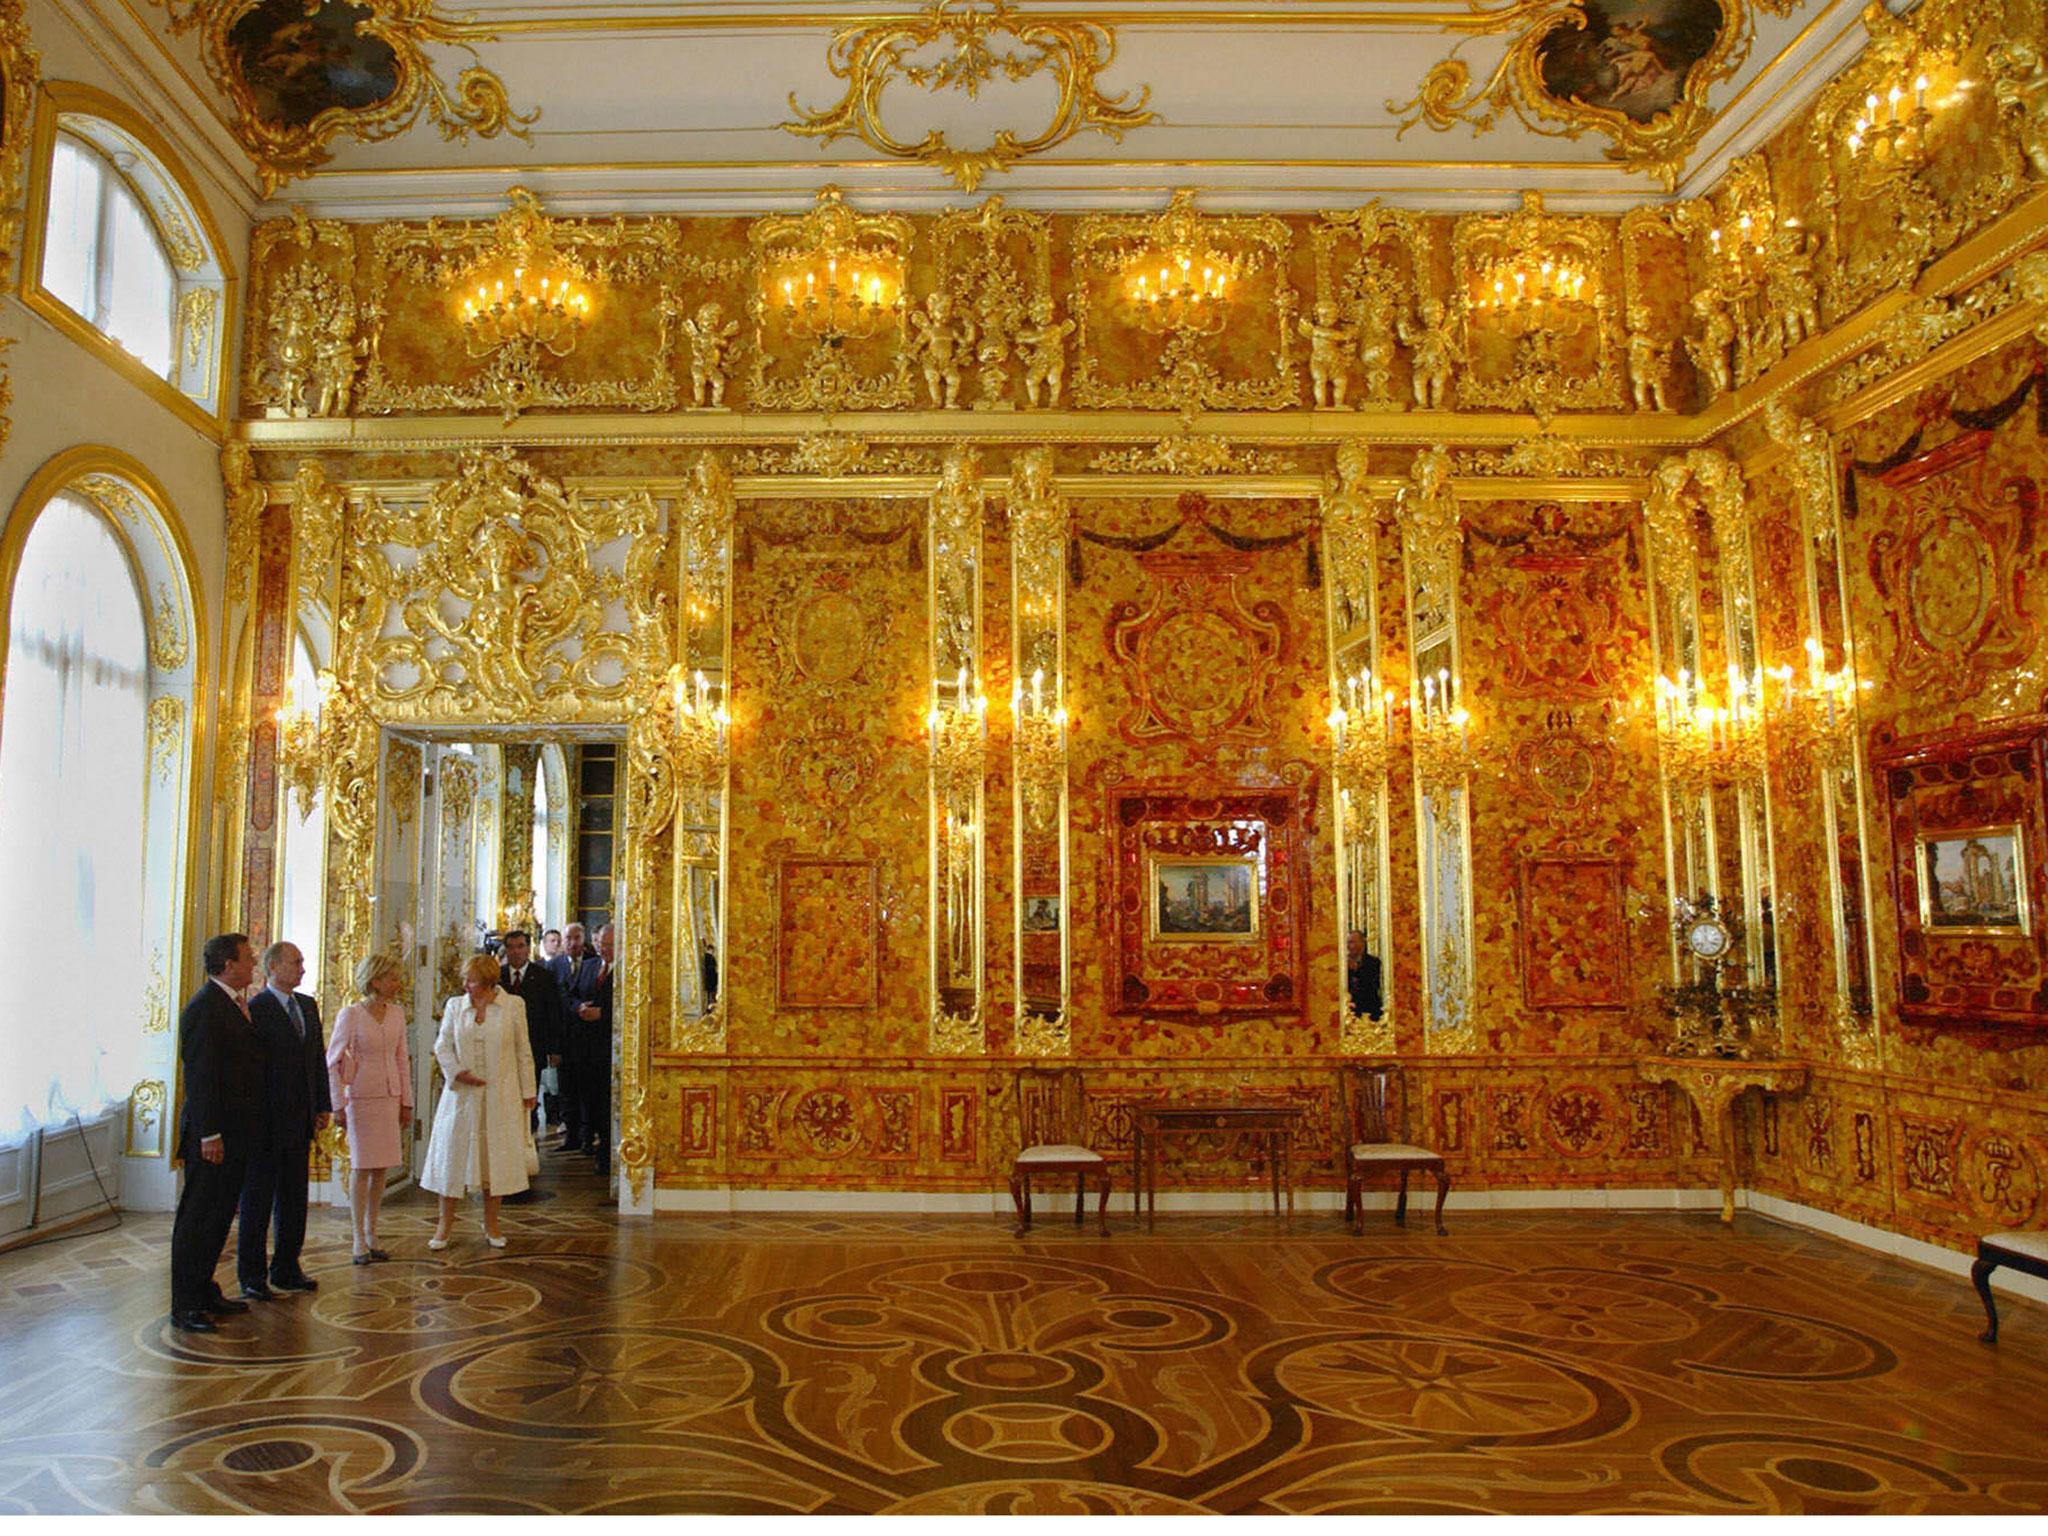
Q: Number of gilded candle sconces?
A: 15